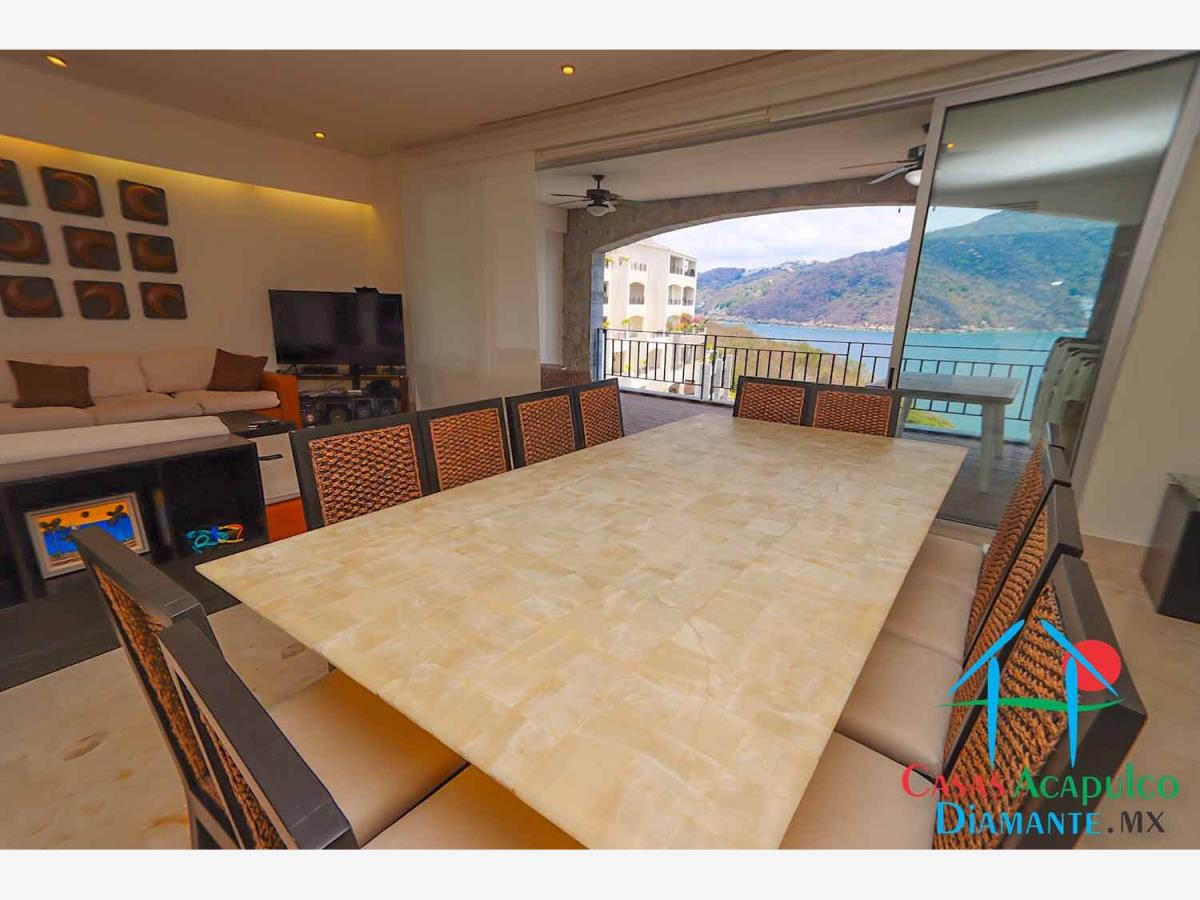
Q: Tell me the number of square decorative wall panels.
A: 9